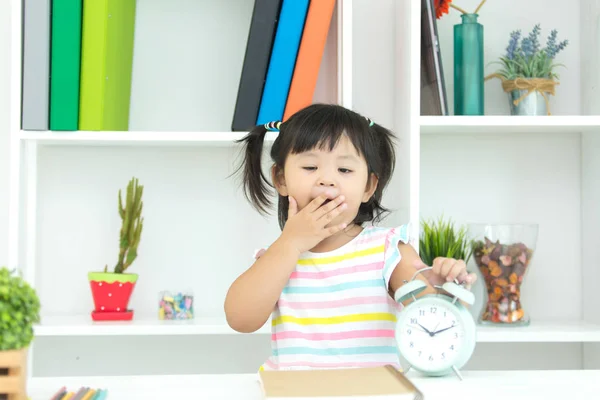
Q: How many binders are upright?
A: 3